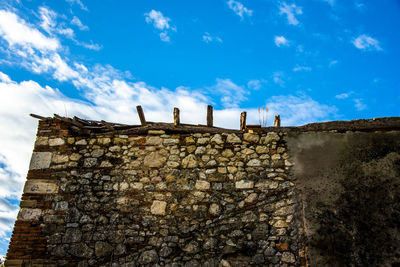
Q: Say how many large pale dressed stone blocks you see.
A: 3